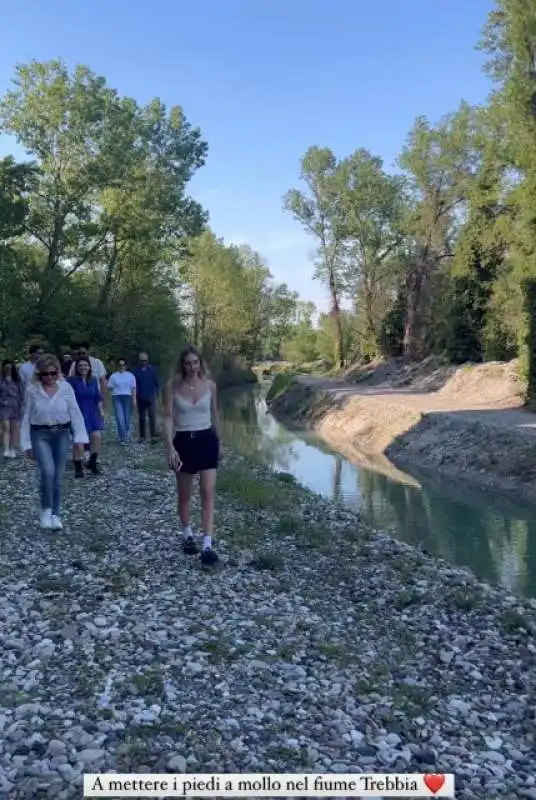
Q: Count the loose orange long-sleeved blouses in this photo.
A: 0